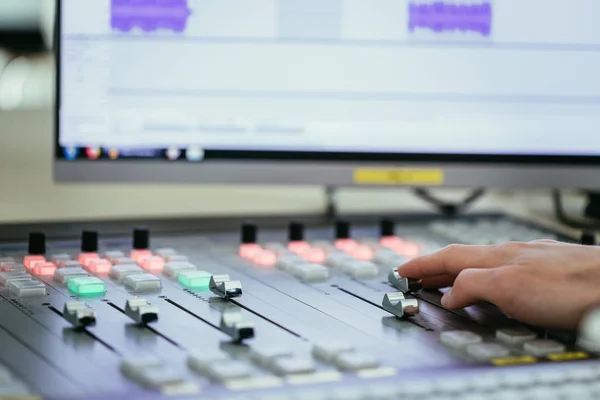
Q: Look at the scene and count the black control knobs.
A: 7